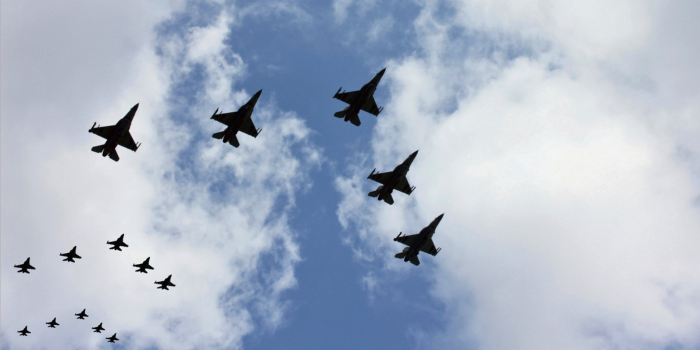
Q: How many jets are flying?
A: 15